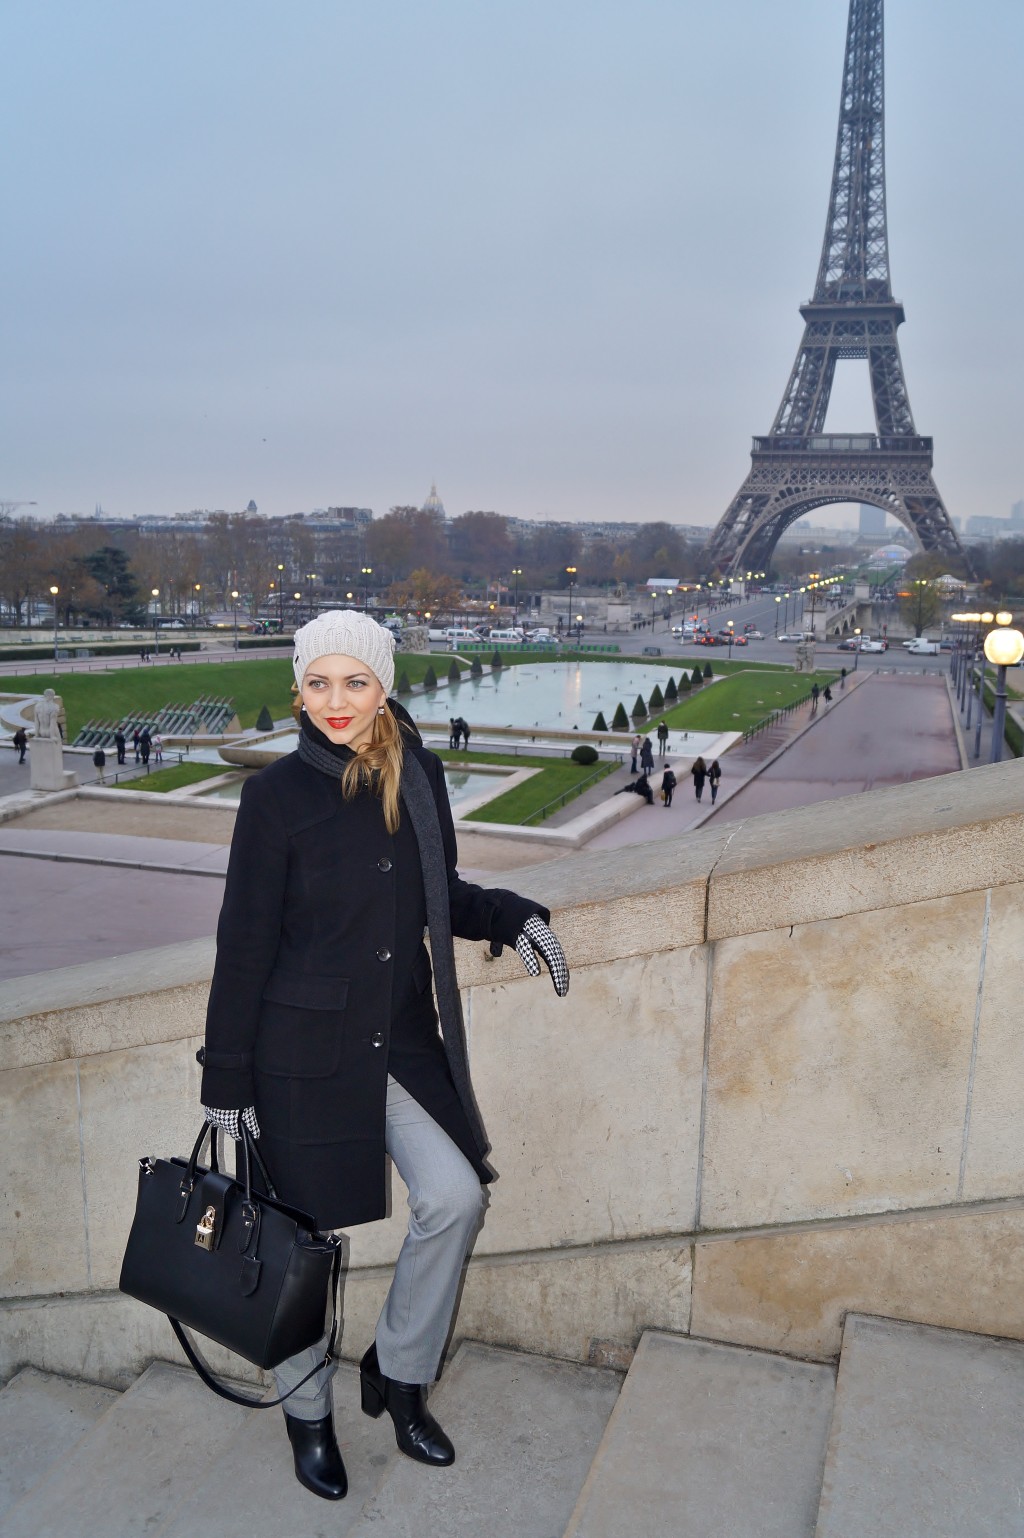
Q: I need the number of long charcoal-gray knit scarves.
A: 1